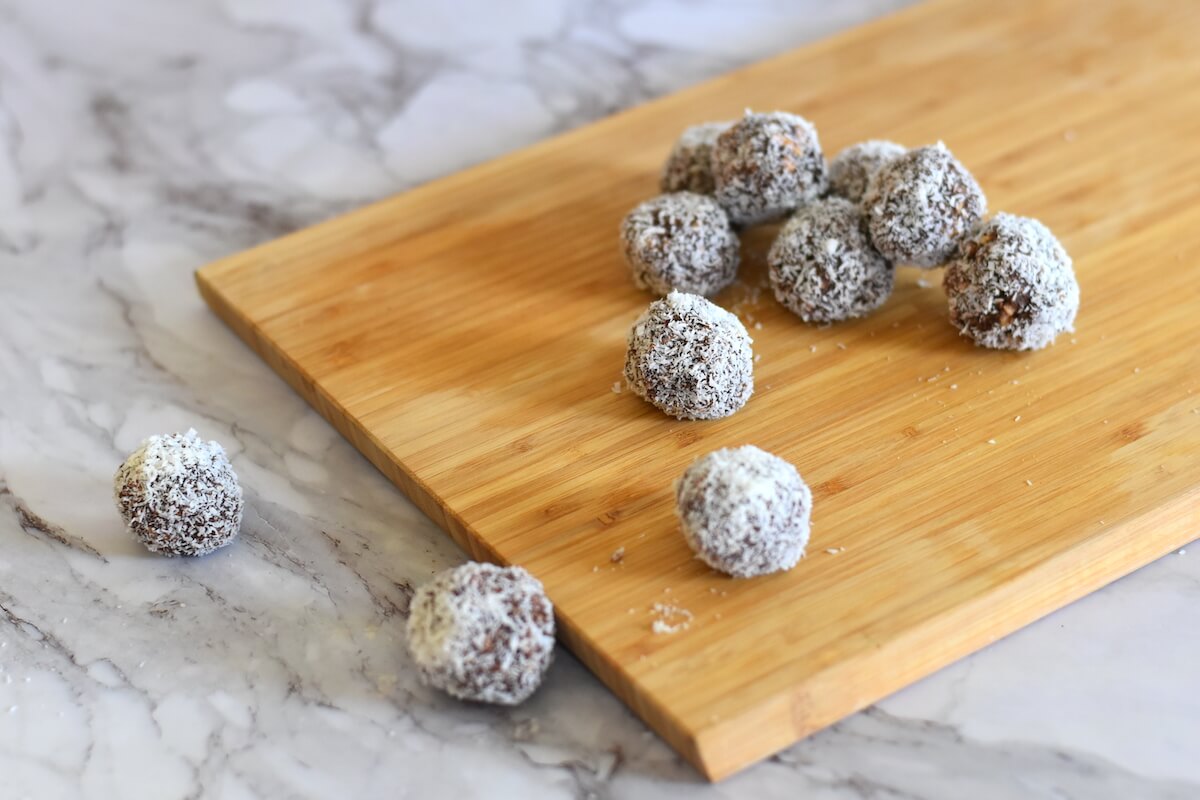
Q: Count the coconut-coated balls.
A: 11